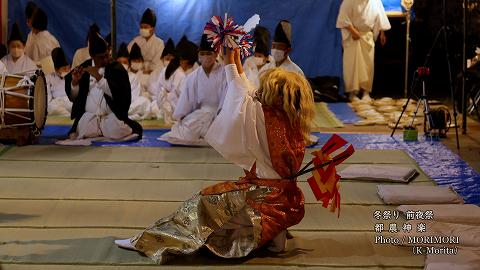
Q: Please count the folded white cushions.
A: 5